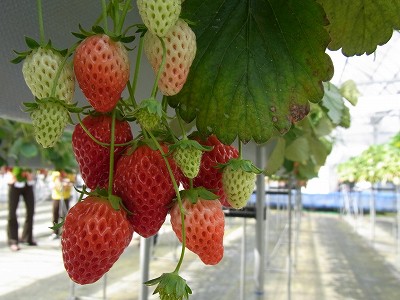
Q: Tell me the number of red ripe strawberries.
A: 6